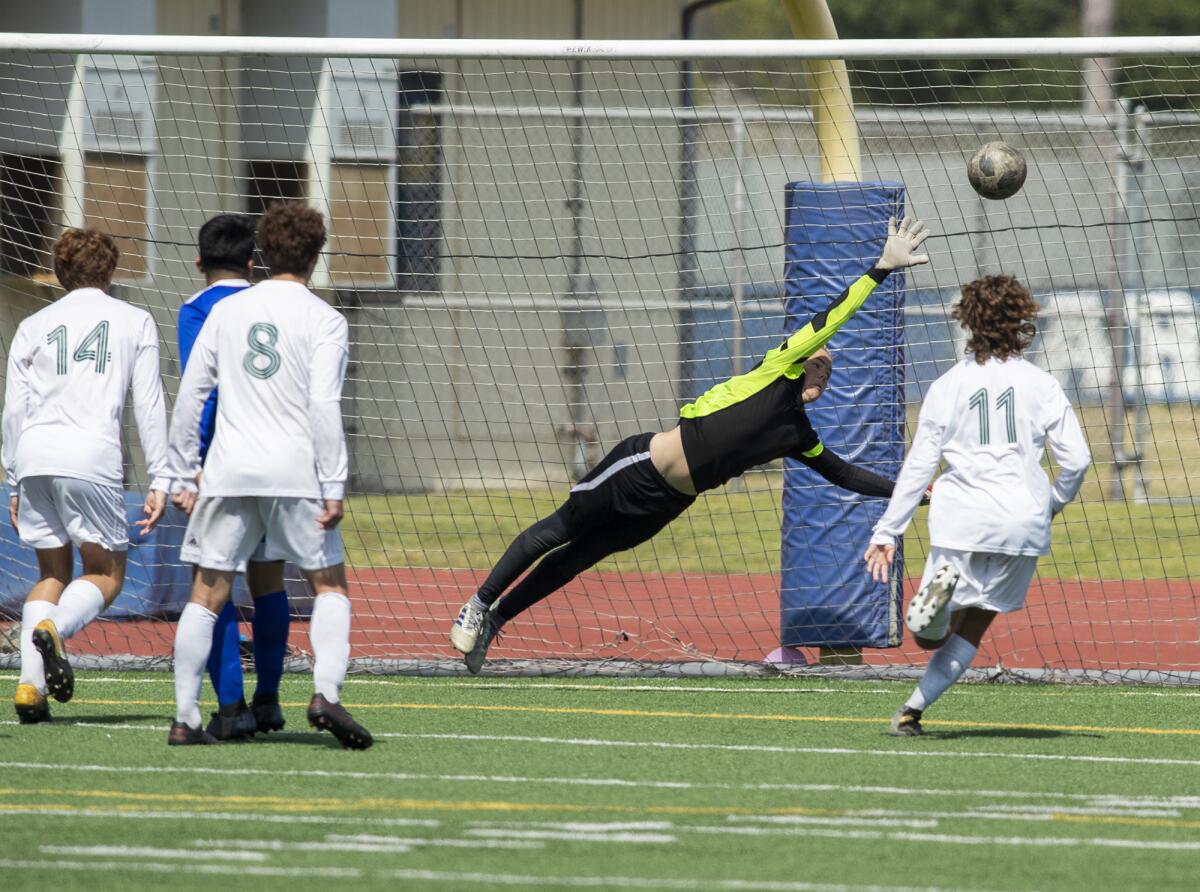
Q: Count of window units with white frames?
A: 2